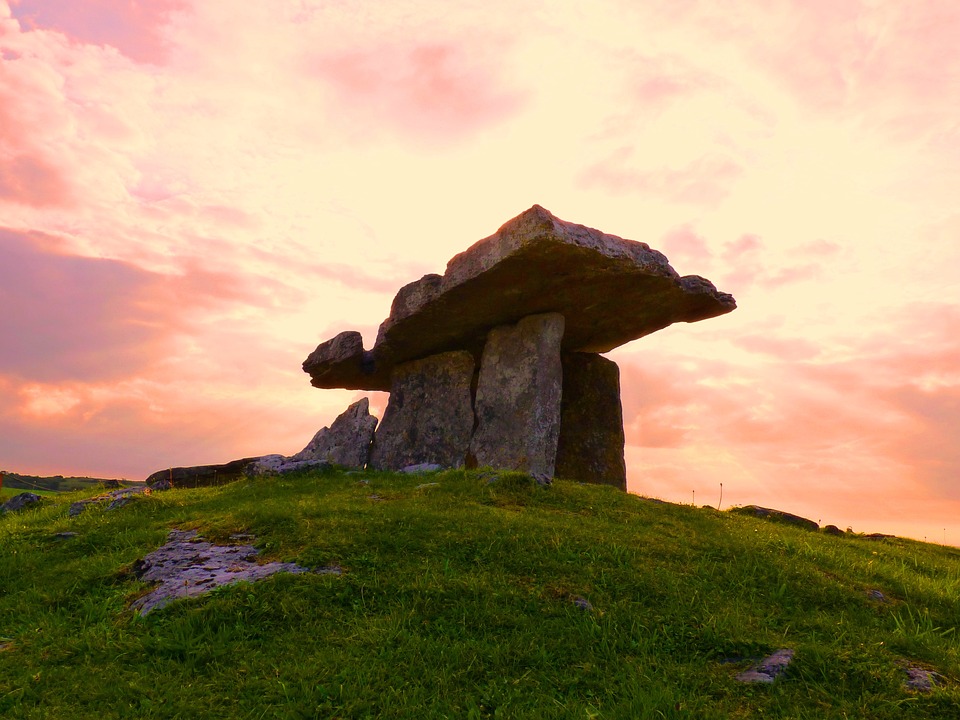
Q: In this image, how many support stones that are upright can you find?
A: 3